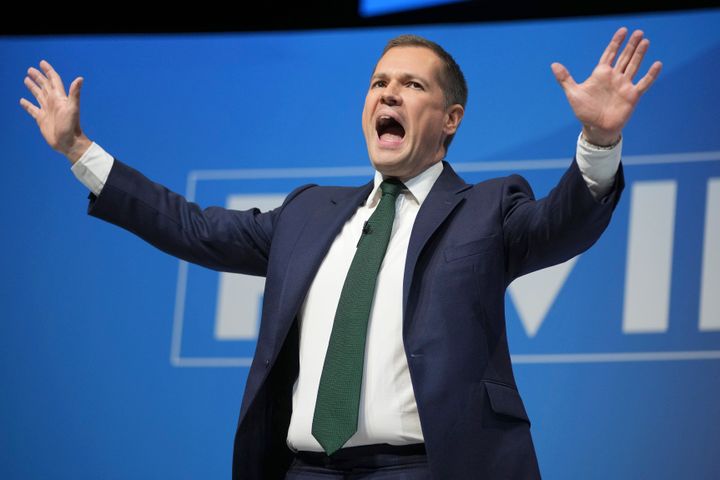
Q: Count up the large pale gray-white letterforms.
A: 4